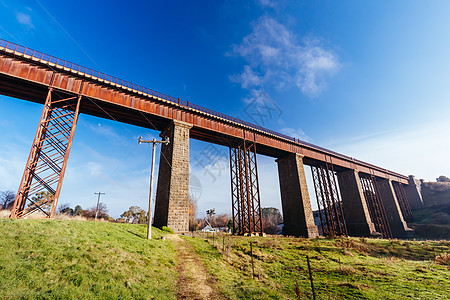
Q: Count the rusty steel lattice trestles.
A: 5